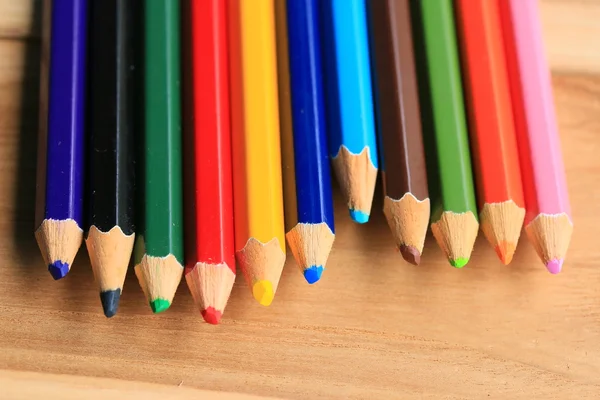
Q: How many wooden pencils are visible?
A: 11